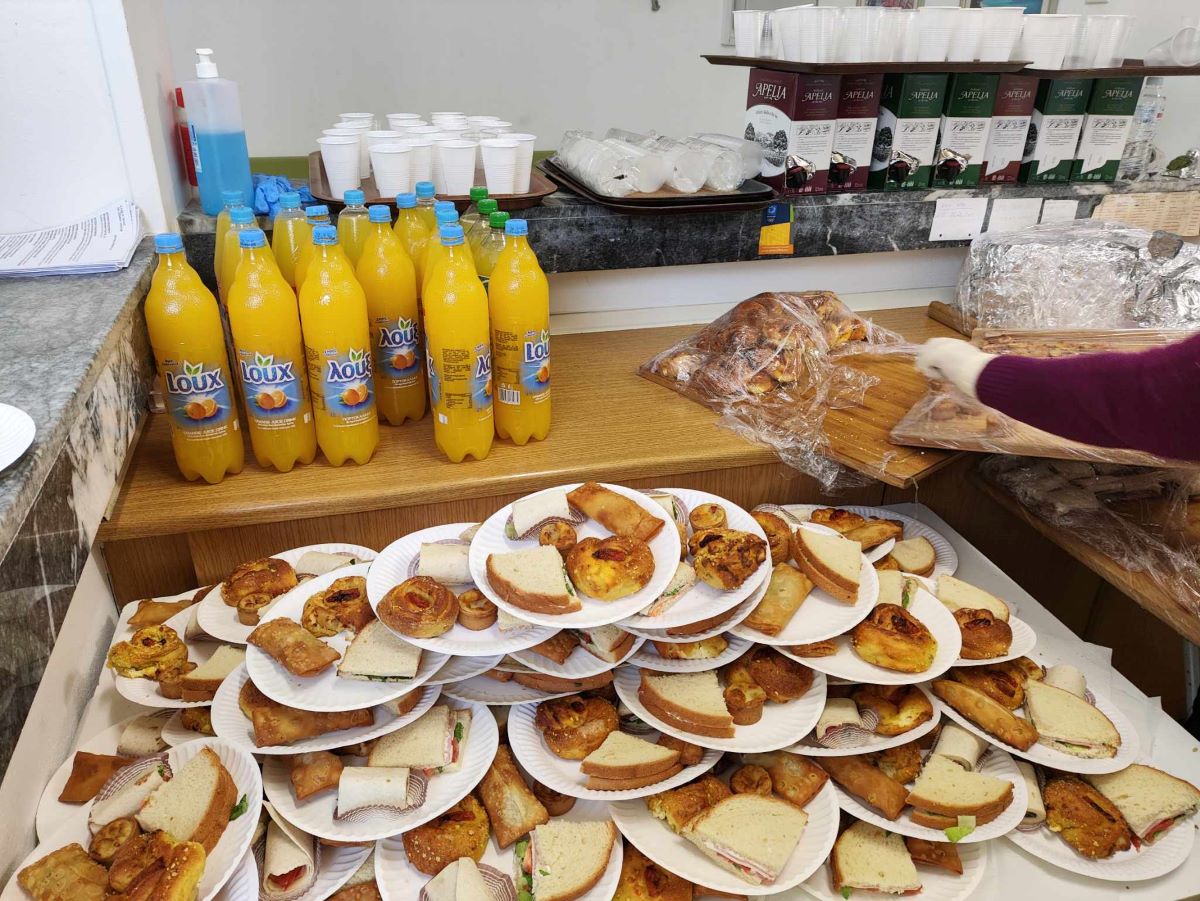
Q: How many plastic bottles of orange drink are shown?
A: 15